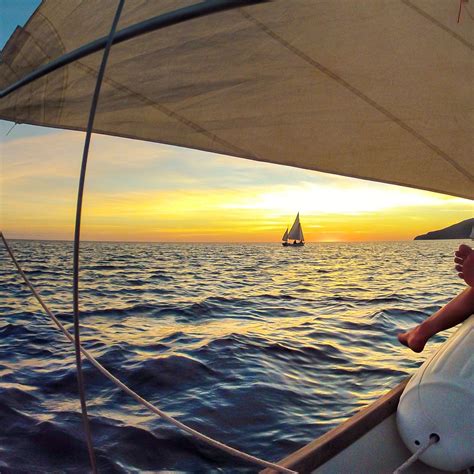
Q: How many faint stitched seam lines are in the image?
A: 3